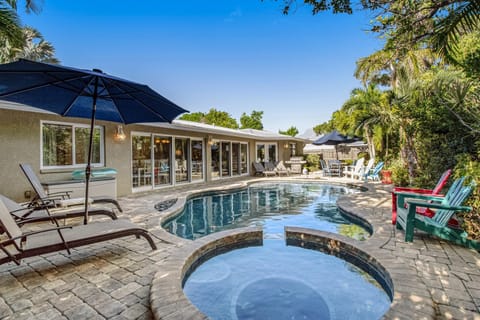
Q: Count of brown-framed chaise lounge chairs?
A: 3